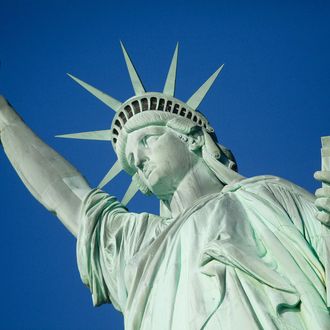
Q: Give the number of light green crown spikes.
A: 7